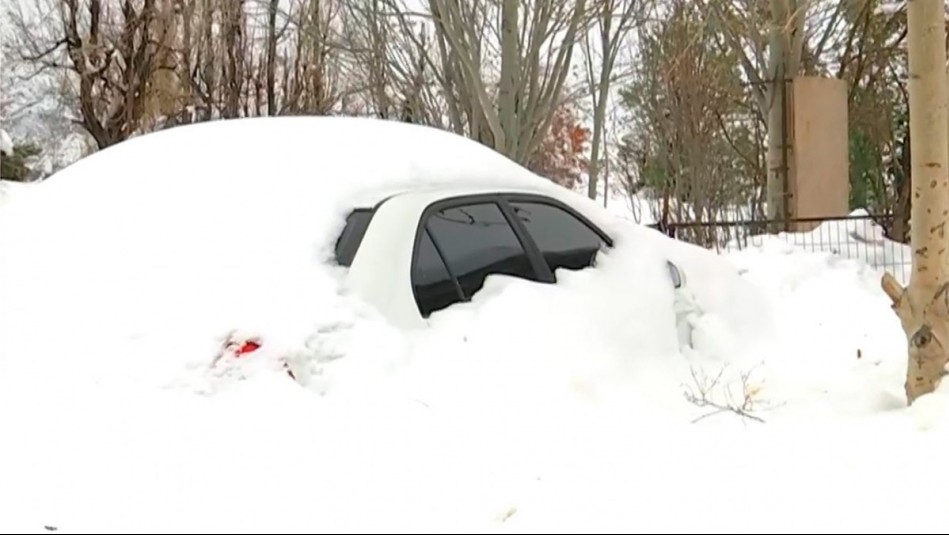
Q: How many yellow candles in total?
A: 0